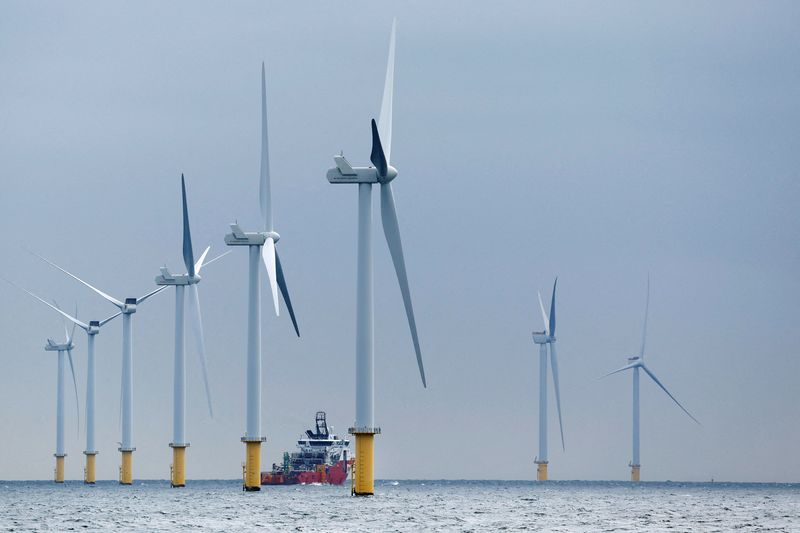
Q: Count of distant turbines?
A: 2